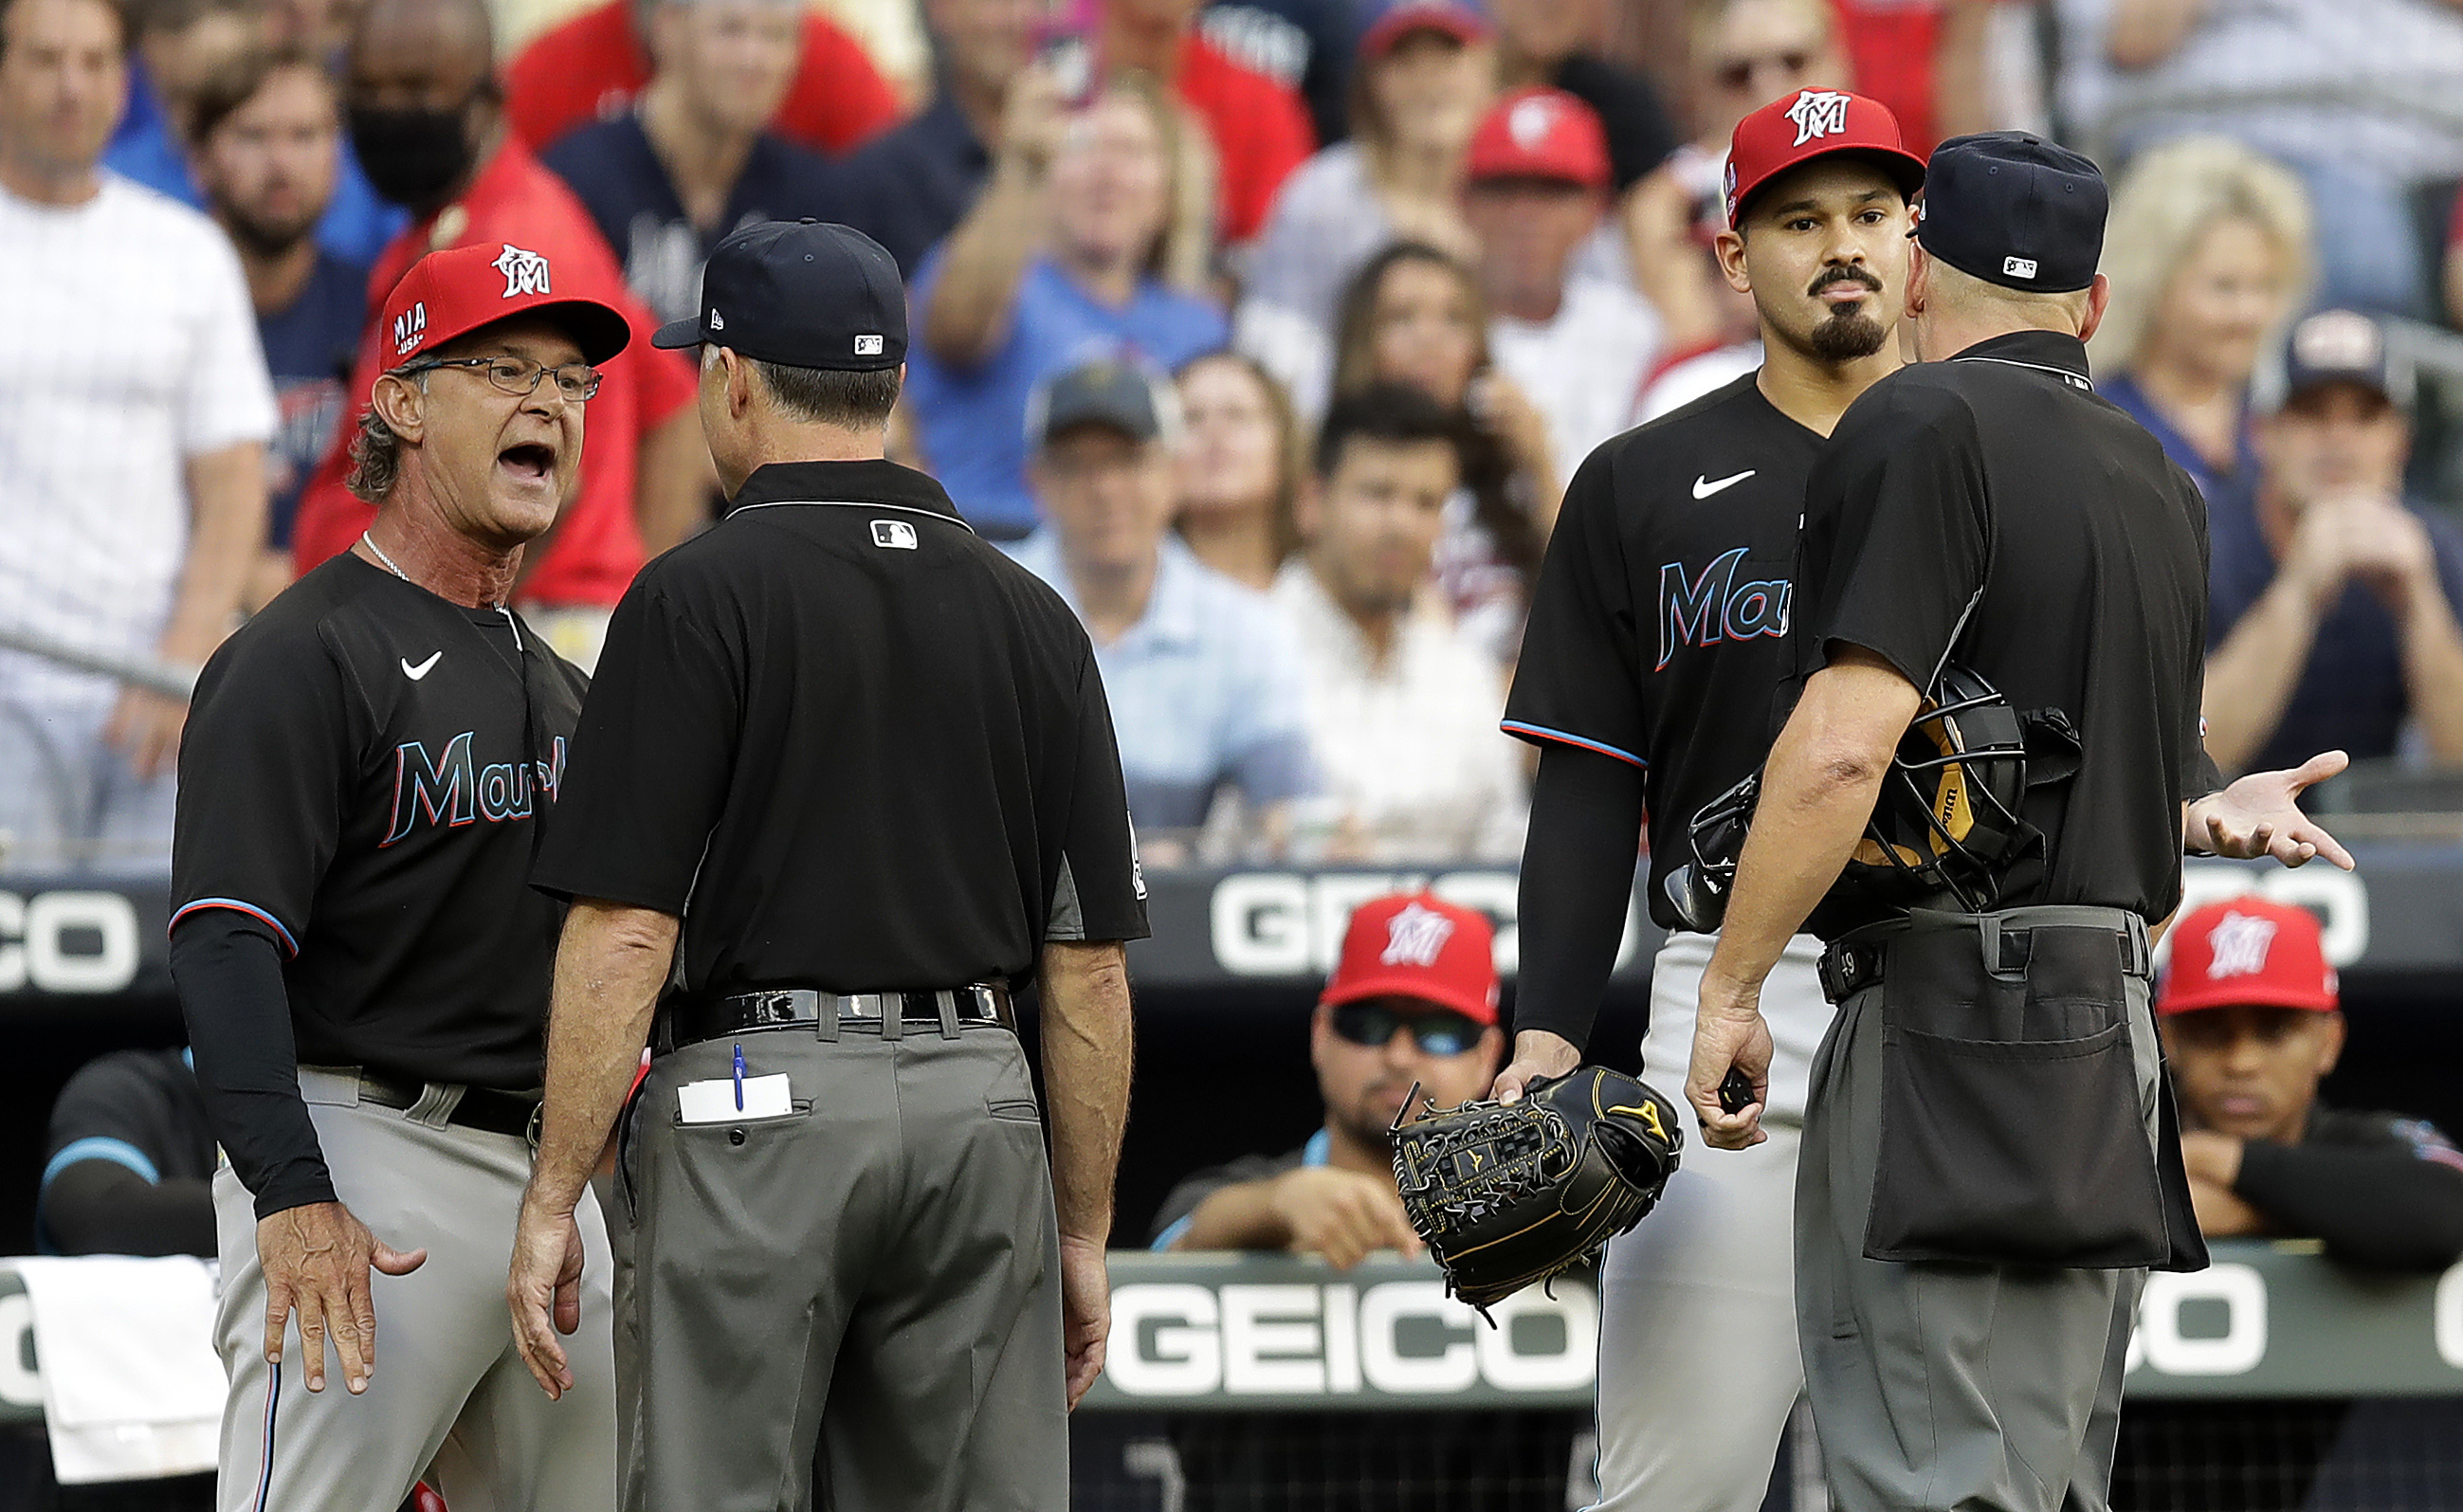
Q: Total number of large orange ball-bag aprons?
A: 0